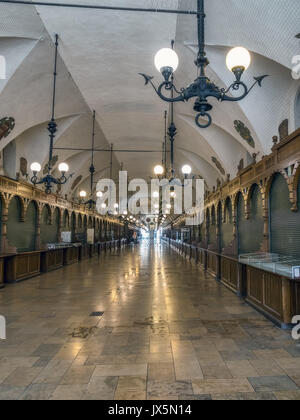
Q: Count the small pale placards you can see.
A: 2